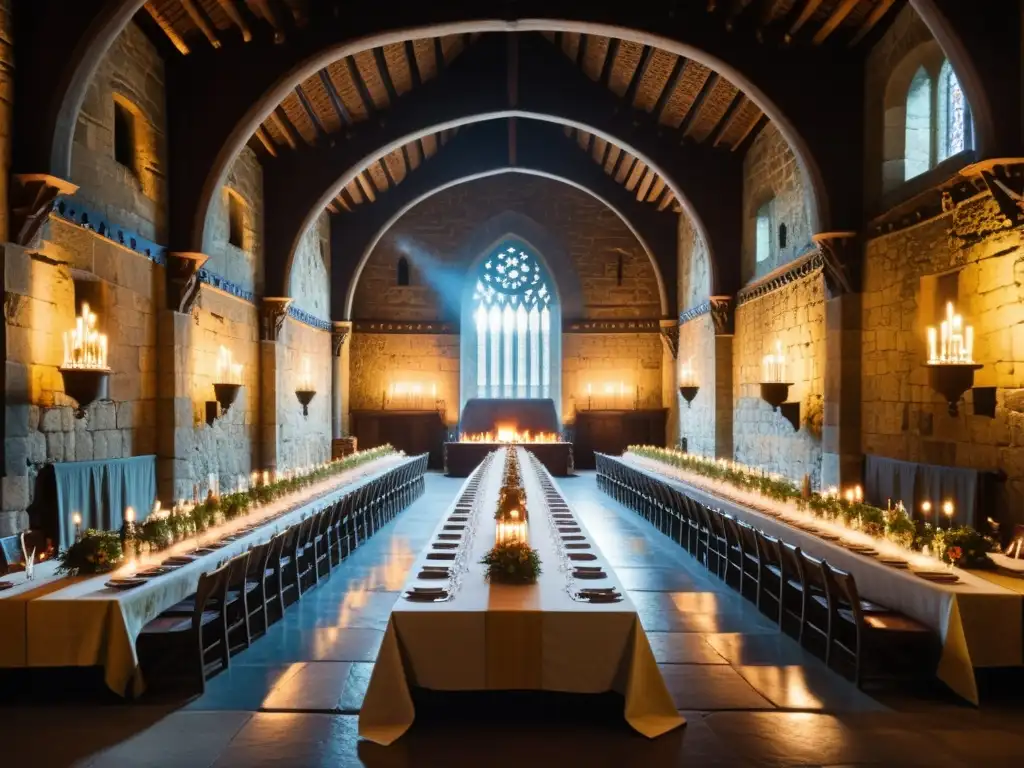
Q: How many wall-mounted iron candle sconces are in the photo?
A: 6